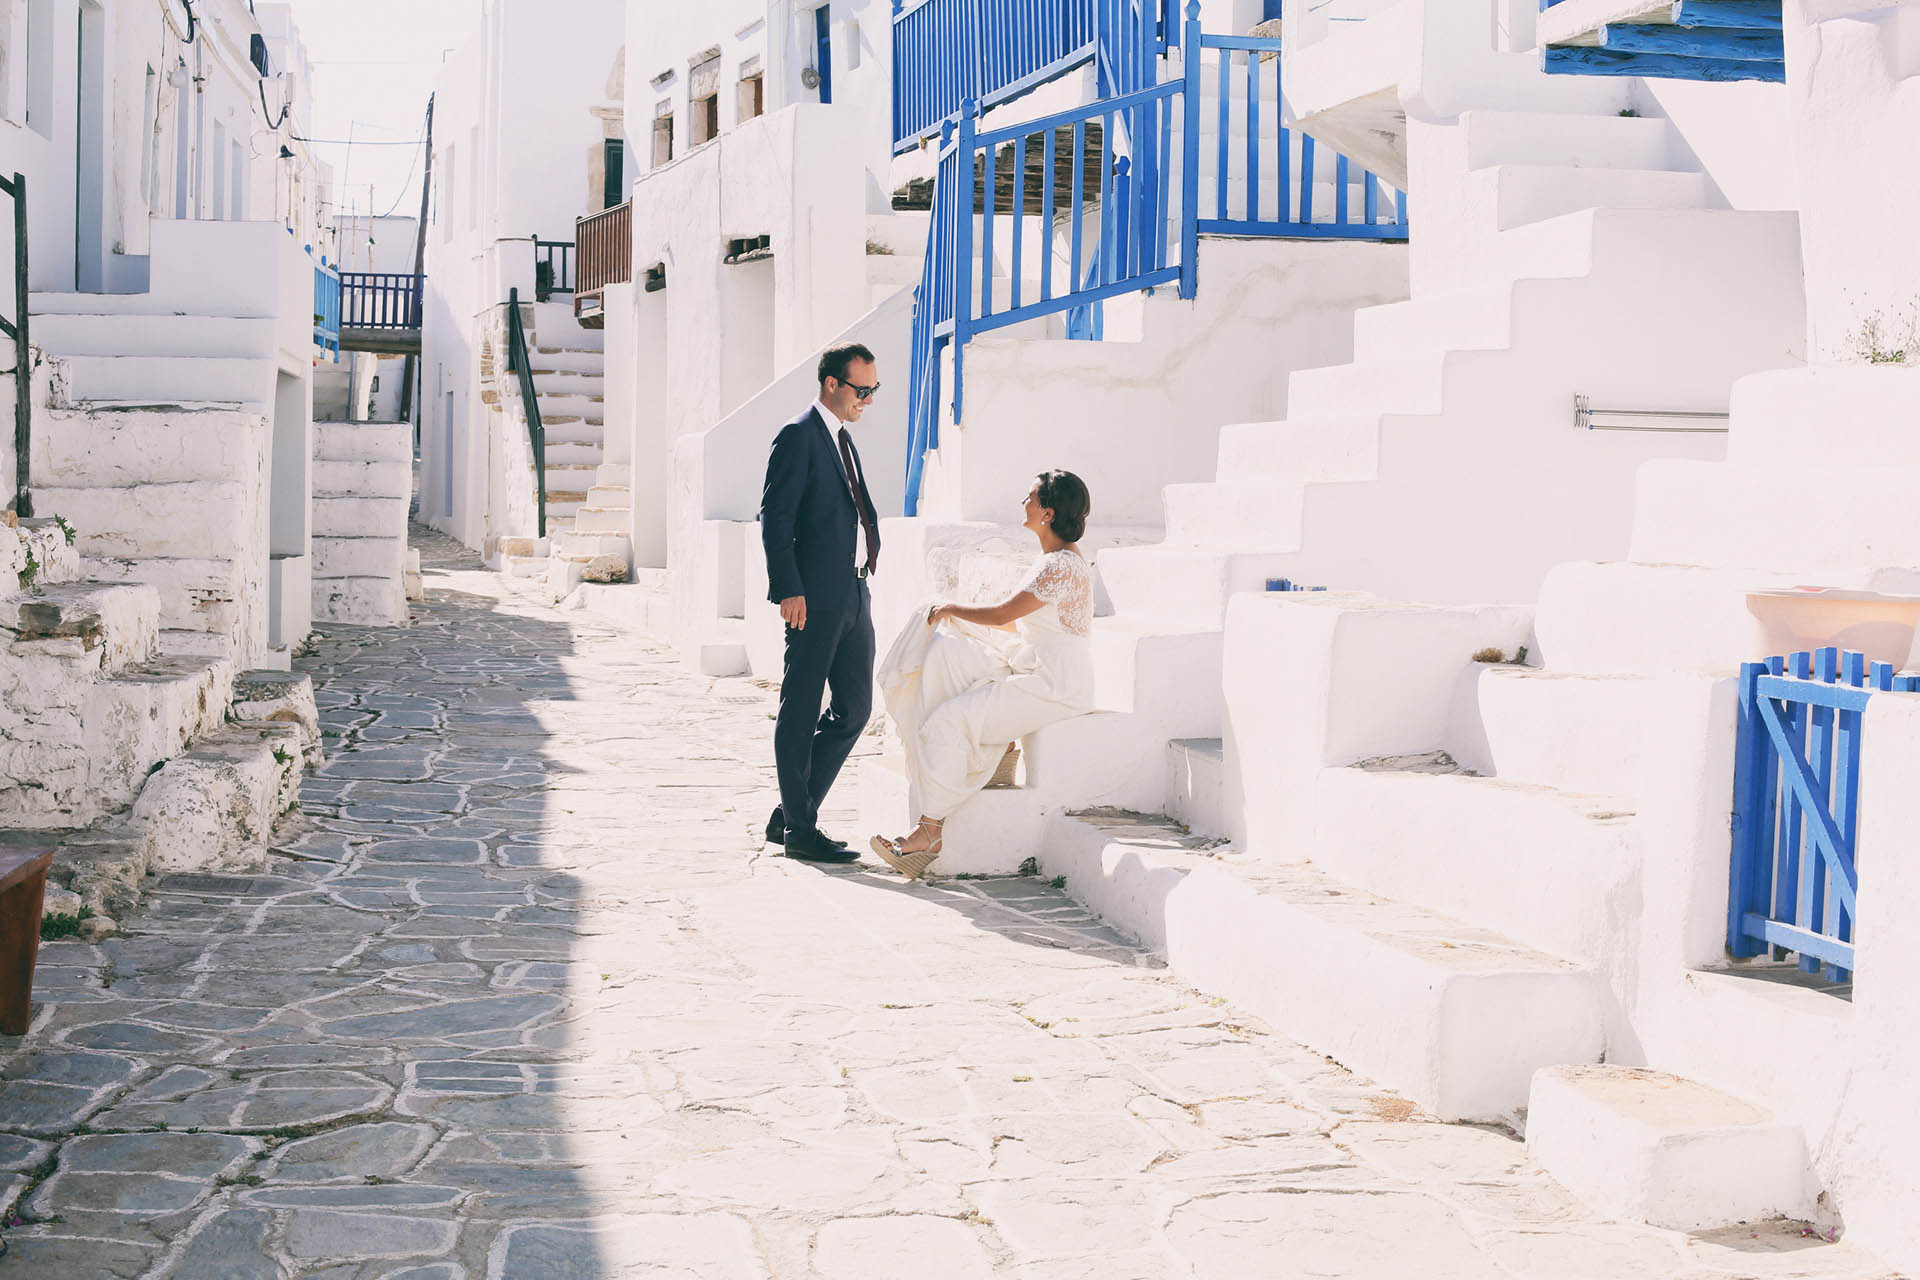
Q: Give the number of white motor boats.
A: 0